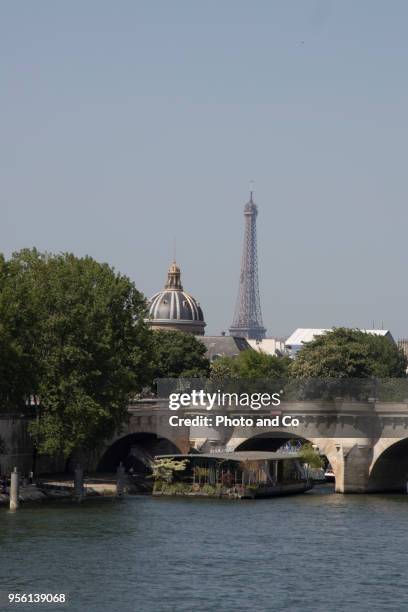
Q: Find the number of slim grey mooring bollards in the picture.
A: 3